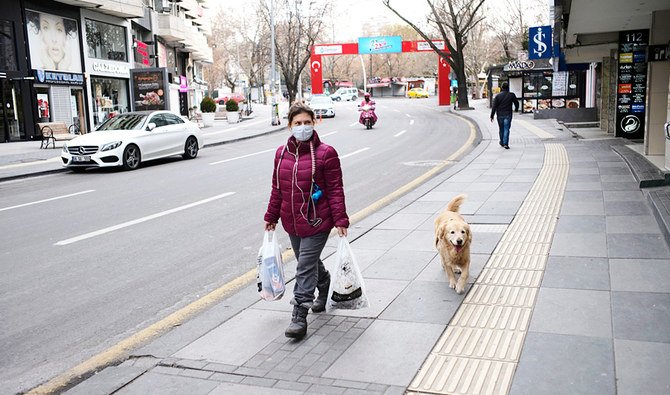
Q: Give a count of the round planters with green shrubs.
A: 2